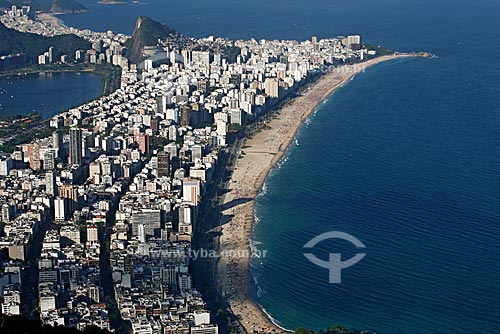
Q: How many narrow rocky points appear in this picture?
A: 1